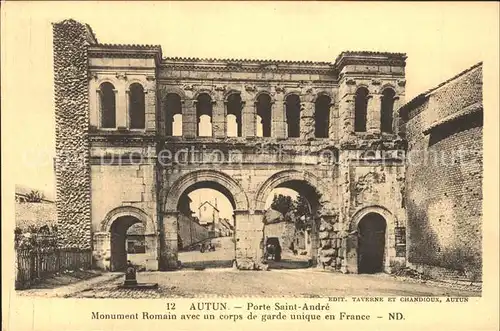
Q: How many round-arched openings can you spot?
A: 14